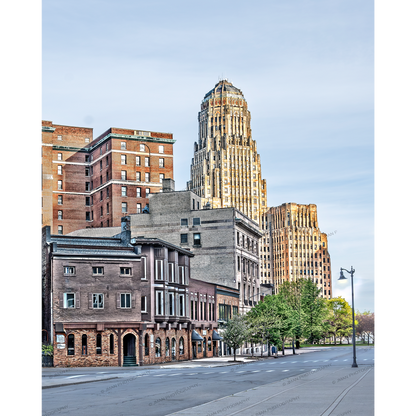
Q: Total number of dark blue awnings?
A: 2